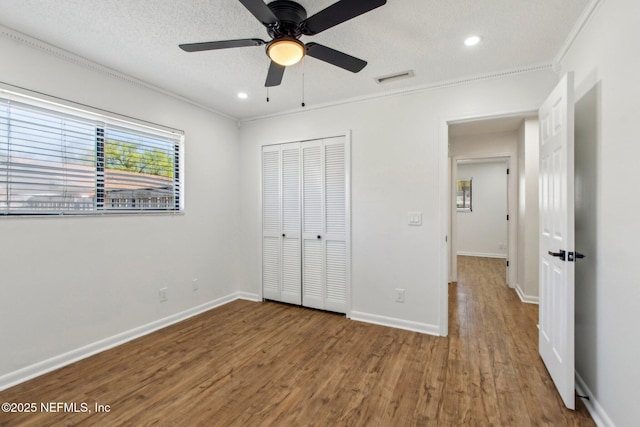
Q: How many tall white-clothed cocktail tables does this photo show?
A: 0